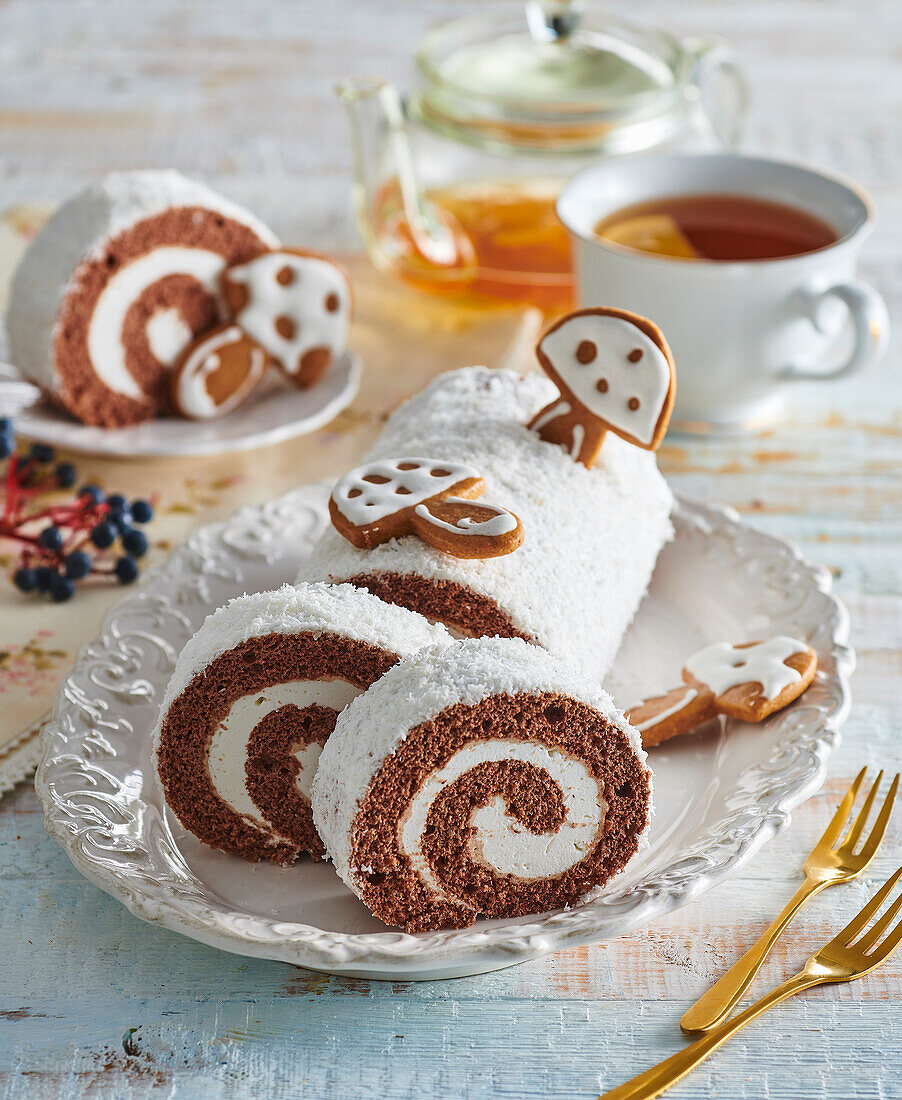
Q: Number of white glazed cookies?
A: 4